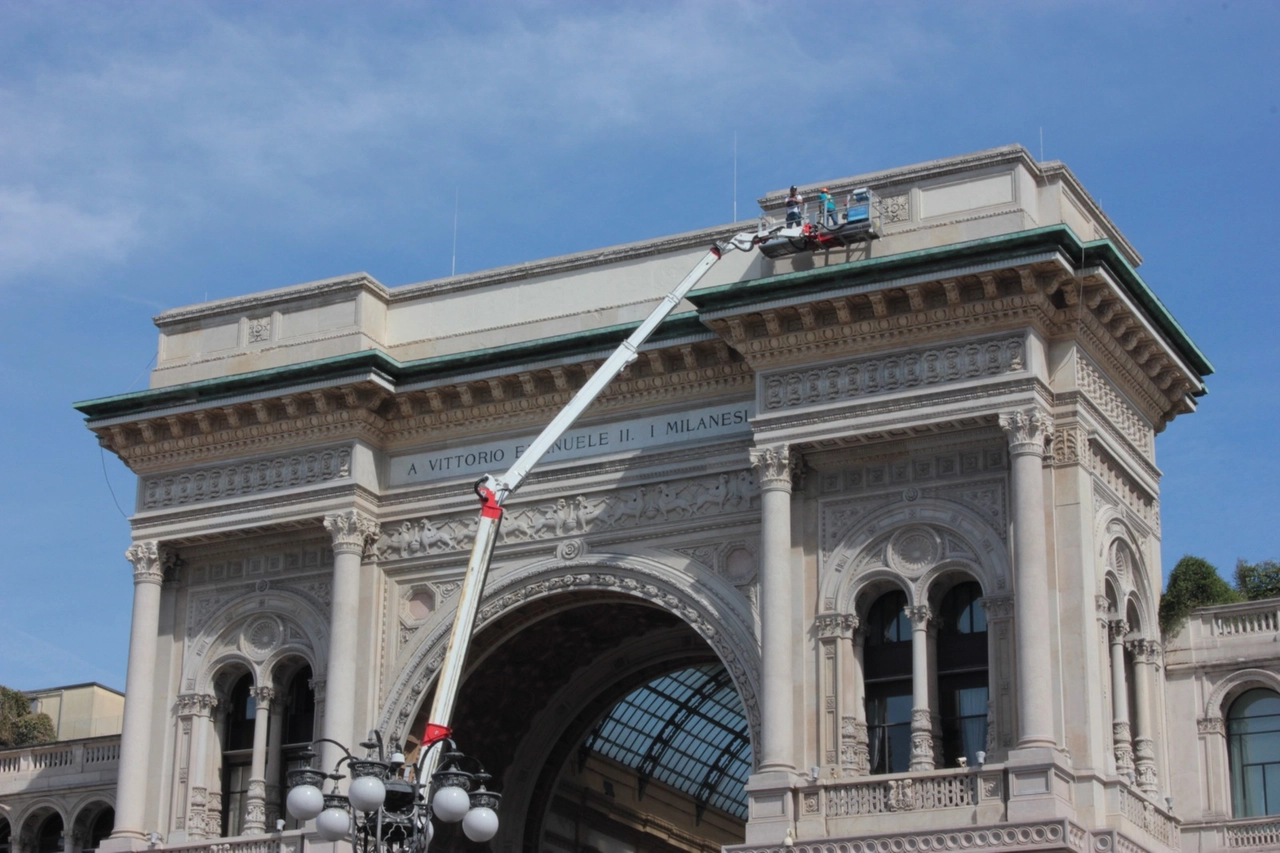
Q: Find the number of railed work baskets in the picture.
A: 1